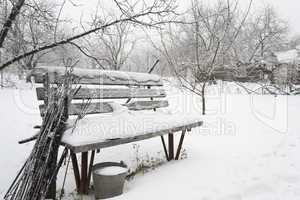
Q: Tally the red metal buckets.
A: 0